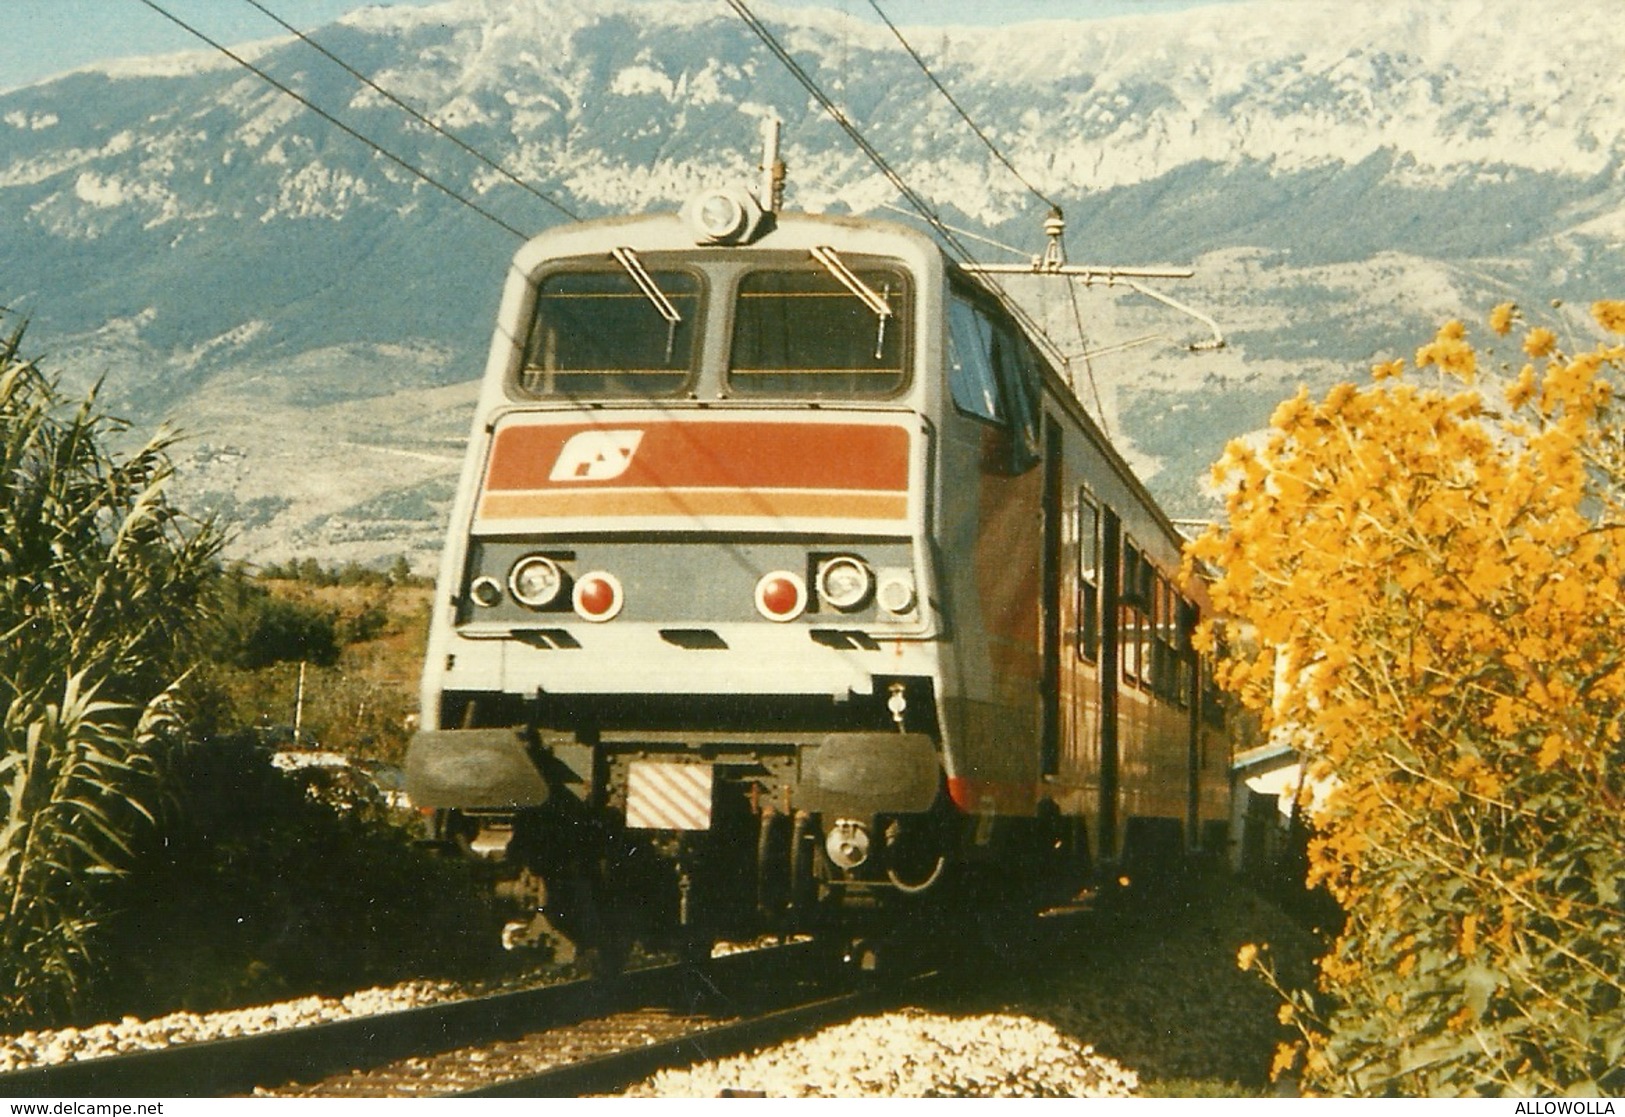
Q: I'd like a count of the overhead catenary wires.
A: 5